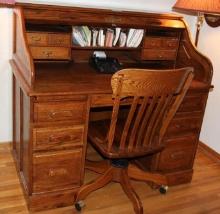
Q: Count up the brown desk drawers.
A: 13